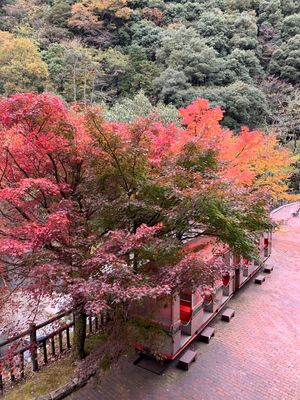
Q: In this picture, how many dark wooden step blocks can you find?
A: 5